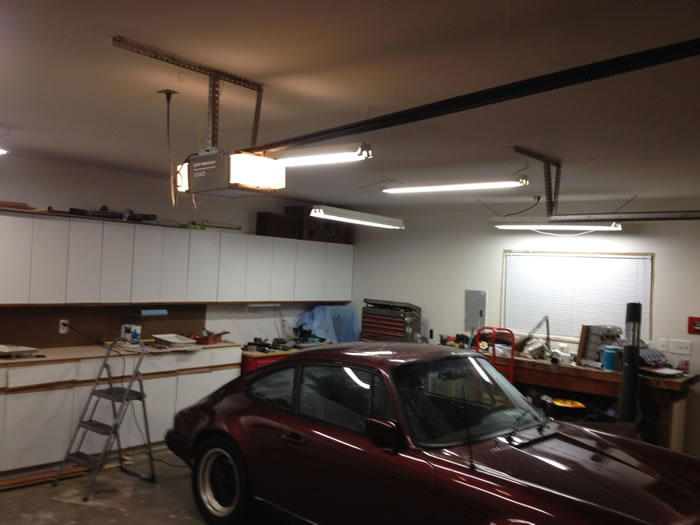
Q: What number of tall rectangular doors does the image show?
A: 12